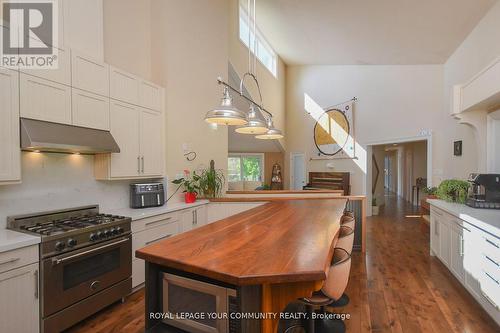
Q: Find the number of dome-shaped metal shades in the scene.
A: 3